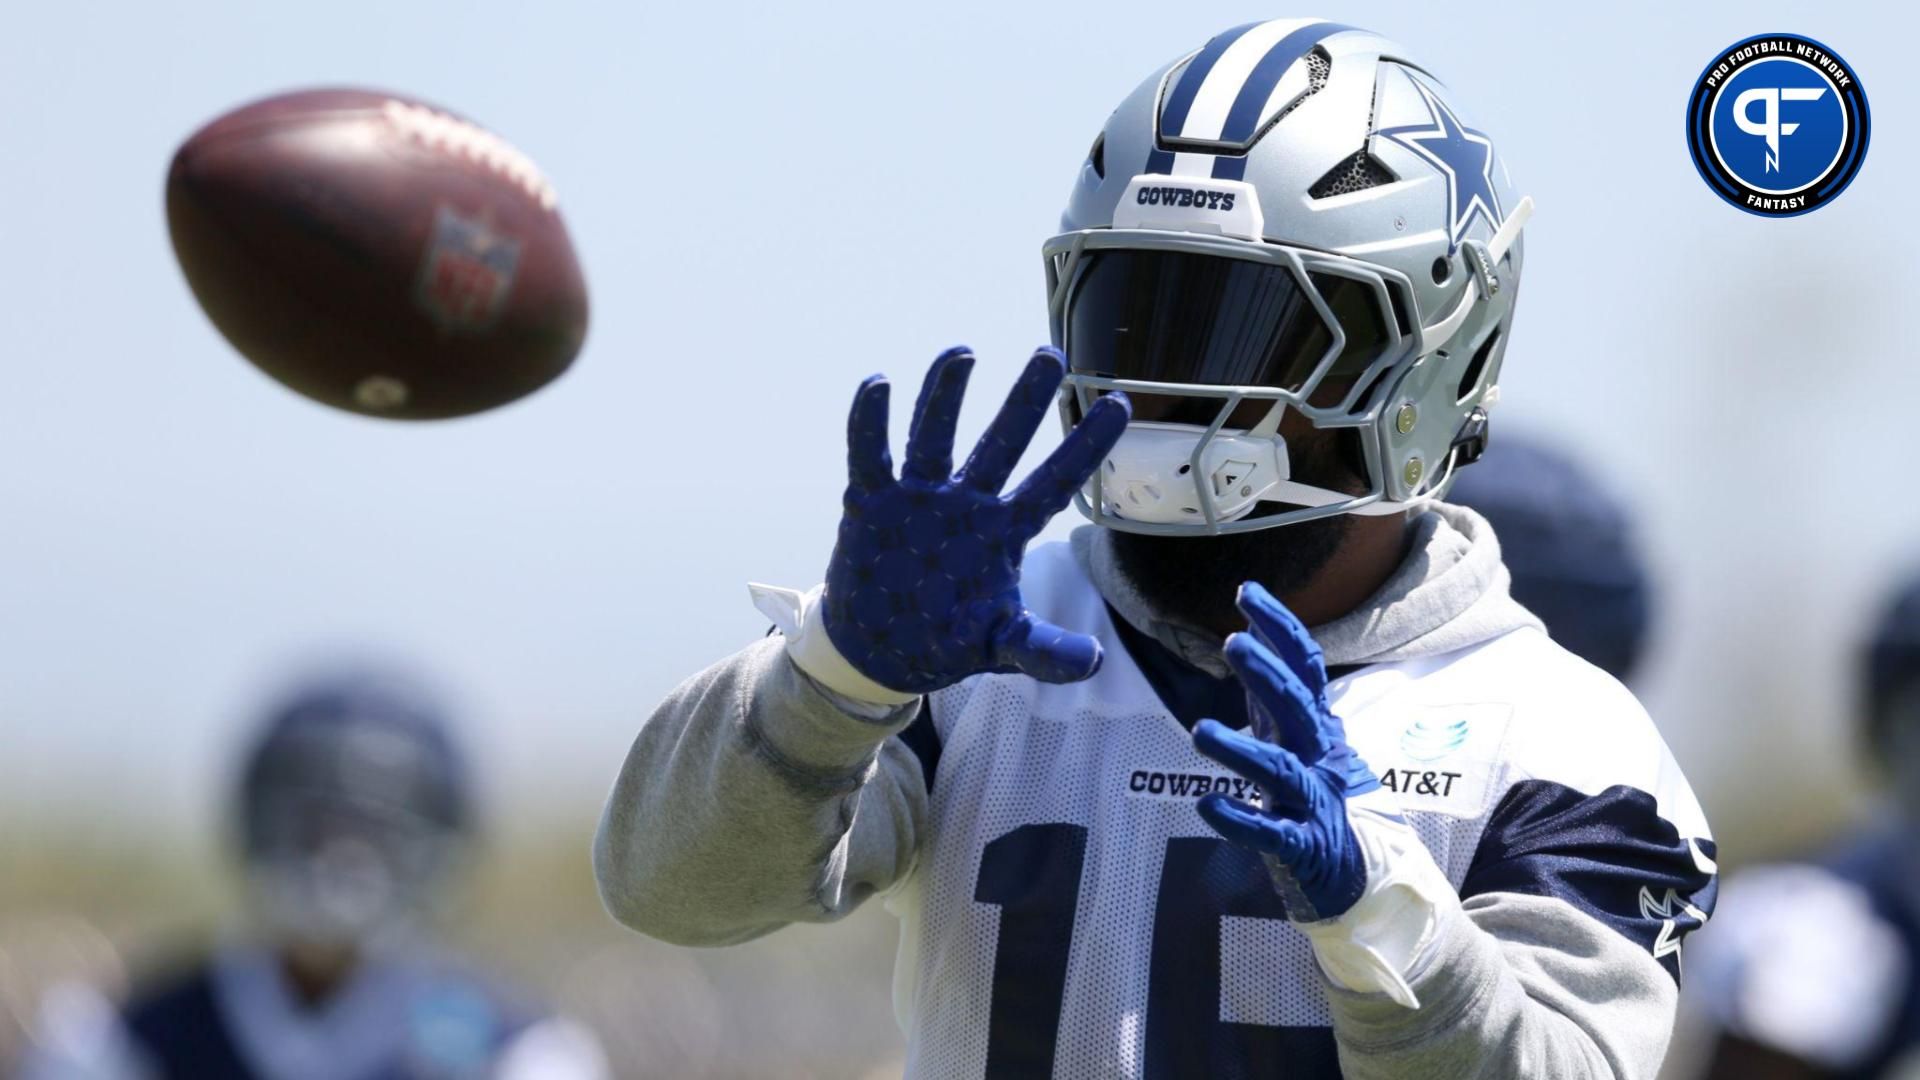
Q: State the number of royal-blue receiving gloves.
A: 2